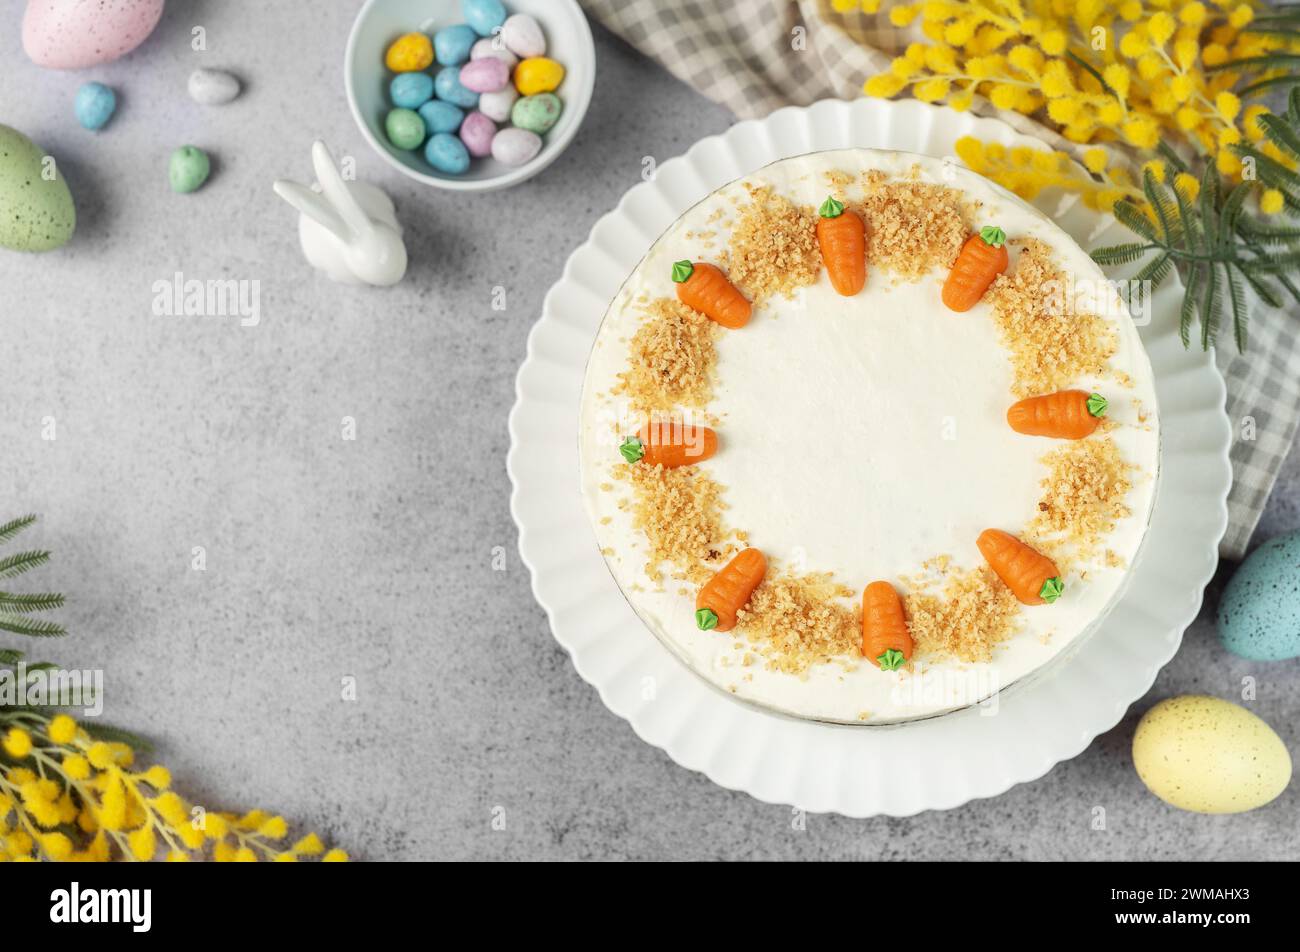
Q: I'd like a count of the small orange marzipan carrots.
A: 8